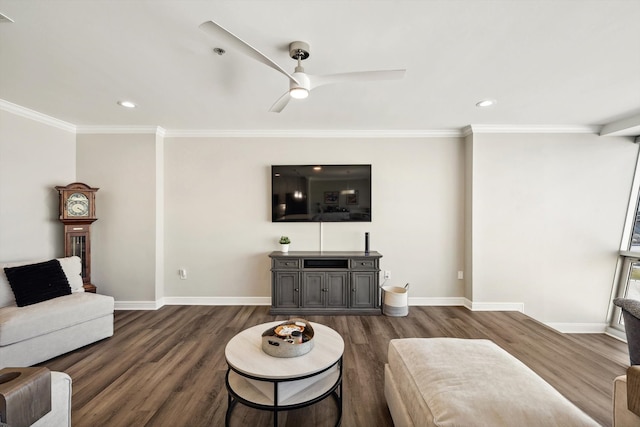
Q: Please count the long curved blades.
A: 3